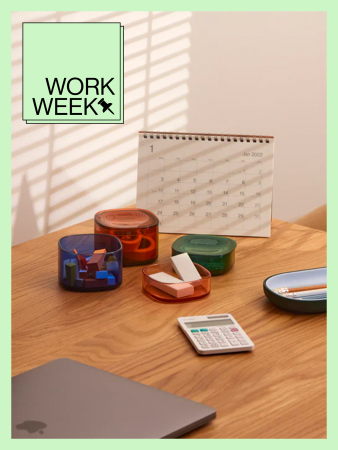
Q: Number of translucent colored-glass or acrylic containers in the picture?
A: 4